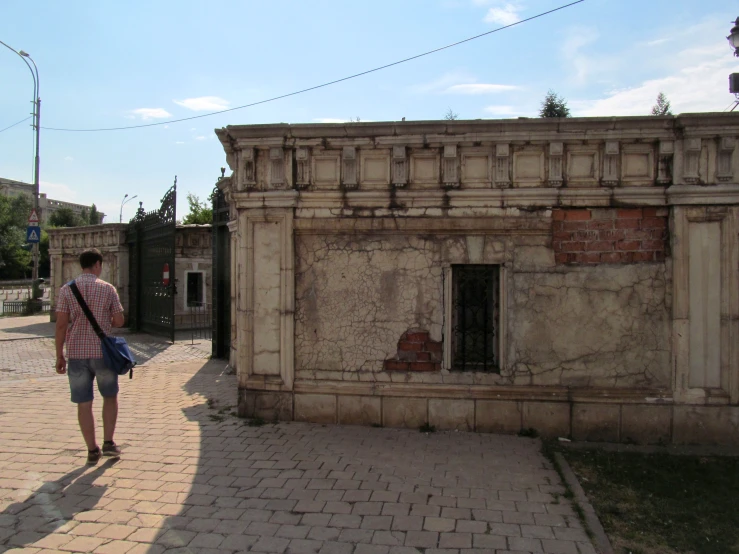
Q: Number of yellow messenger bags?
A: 0